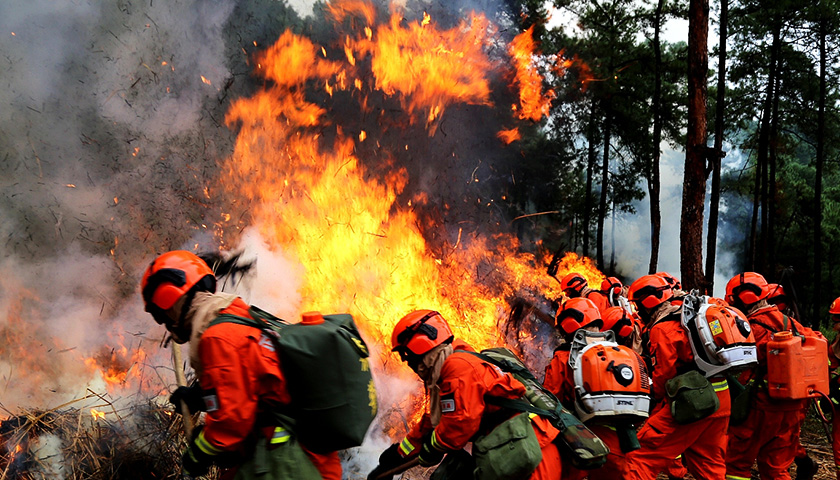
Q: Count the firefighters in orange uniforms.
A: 11